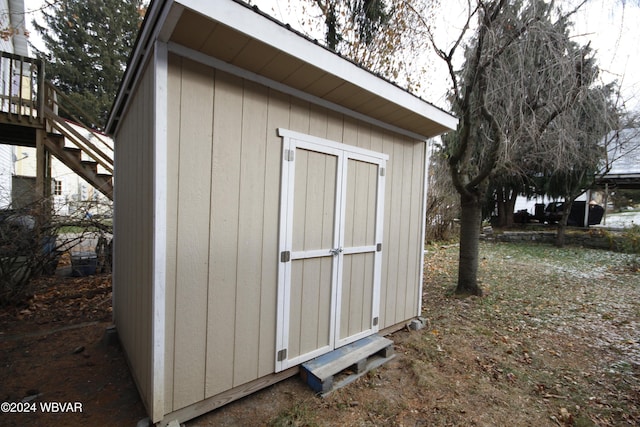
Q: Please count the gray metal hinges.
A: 6